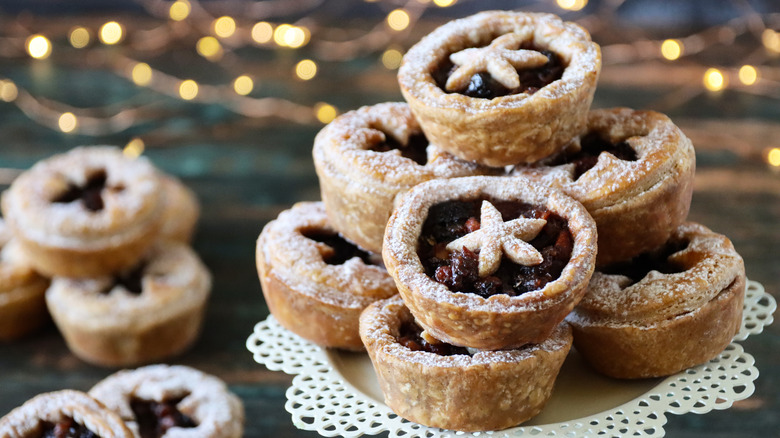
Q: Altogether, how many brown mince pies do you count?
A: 13